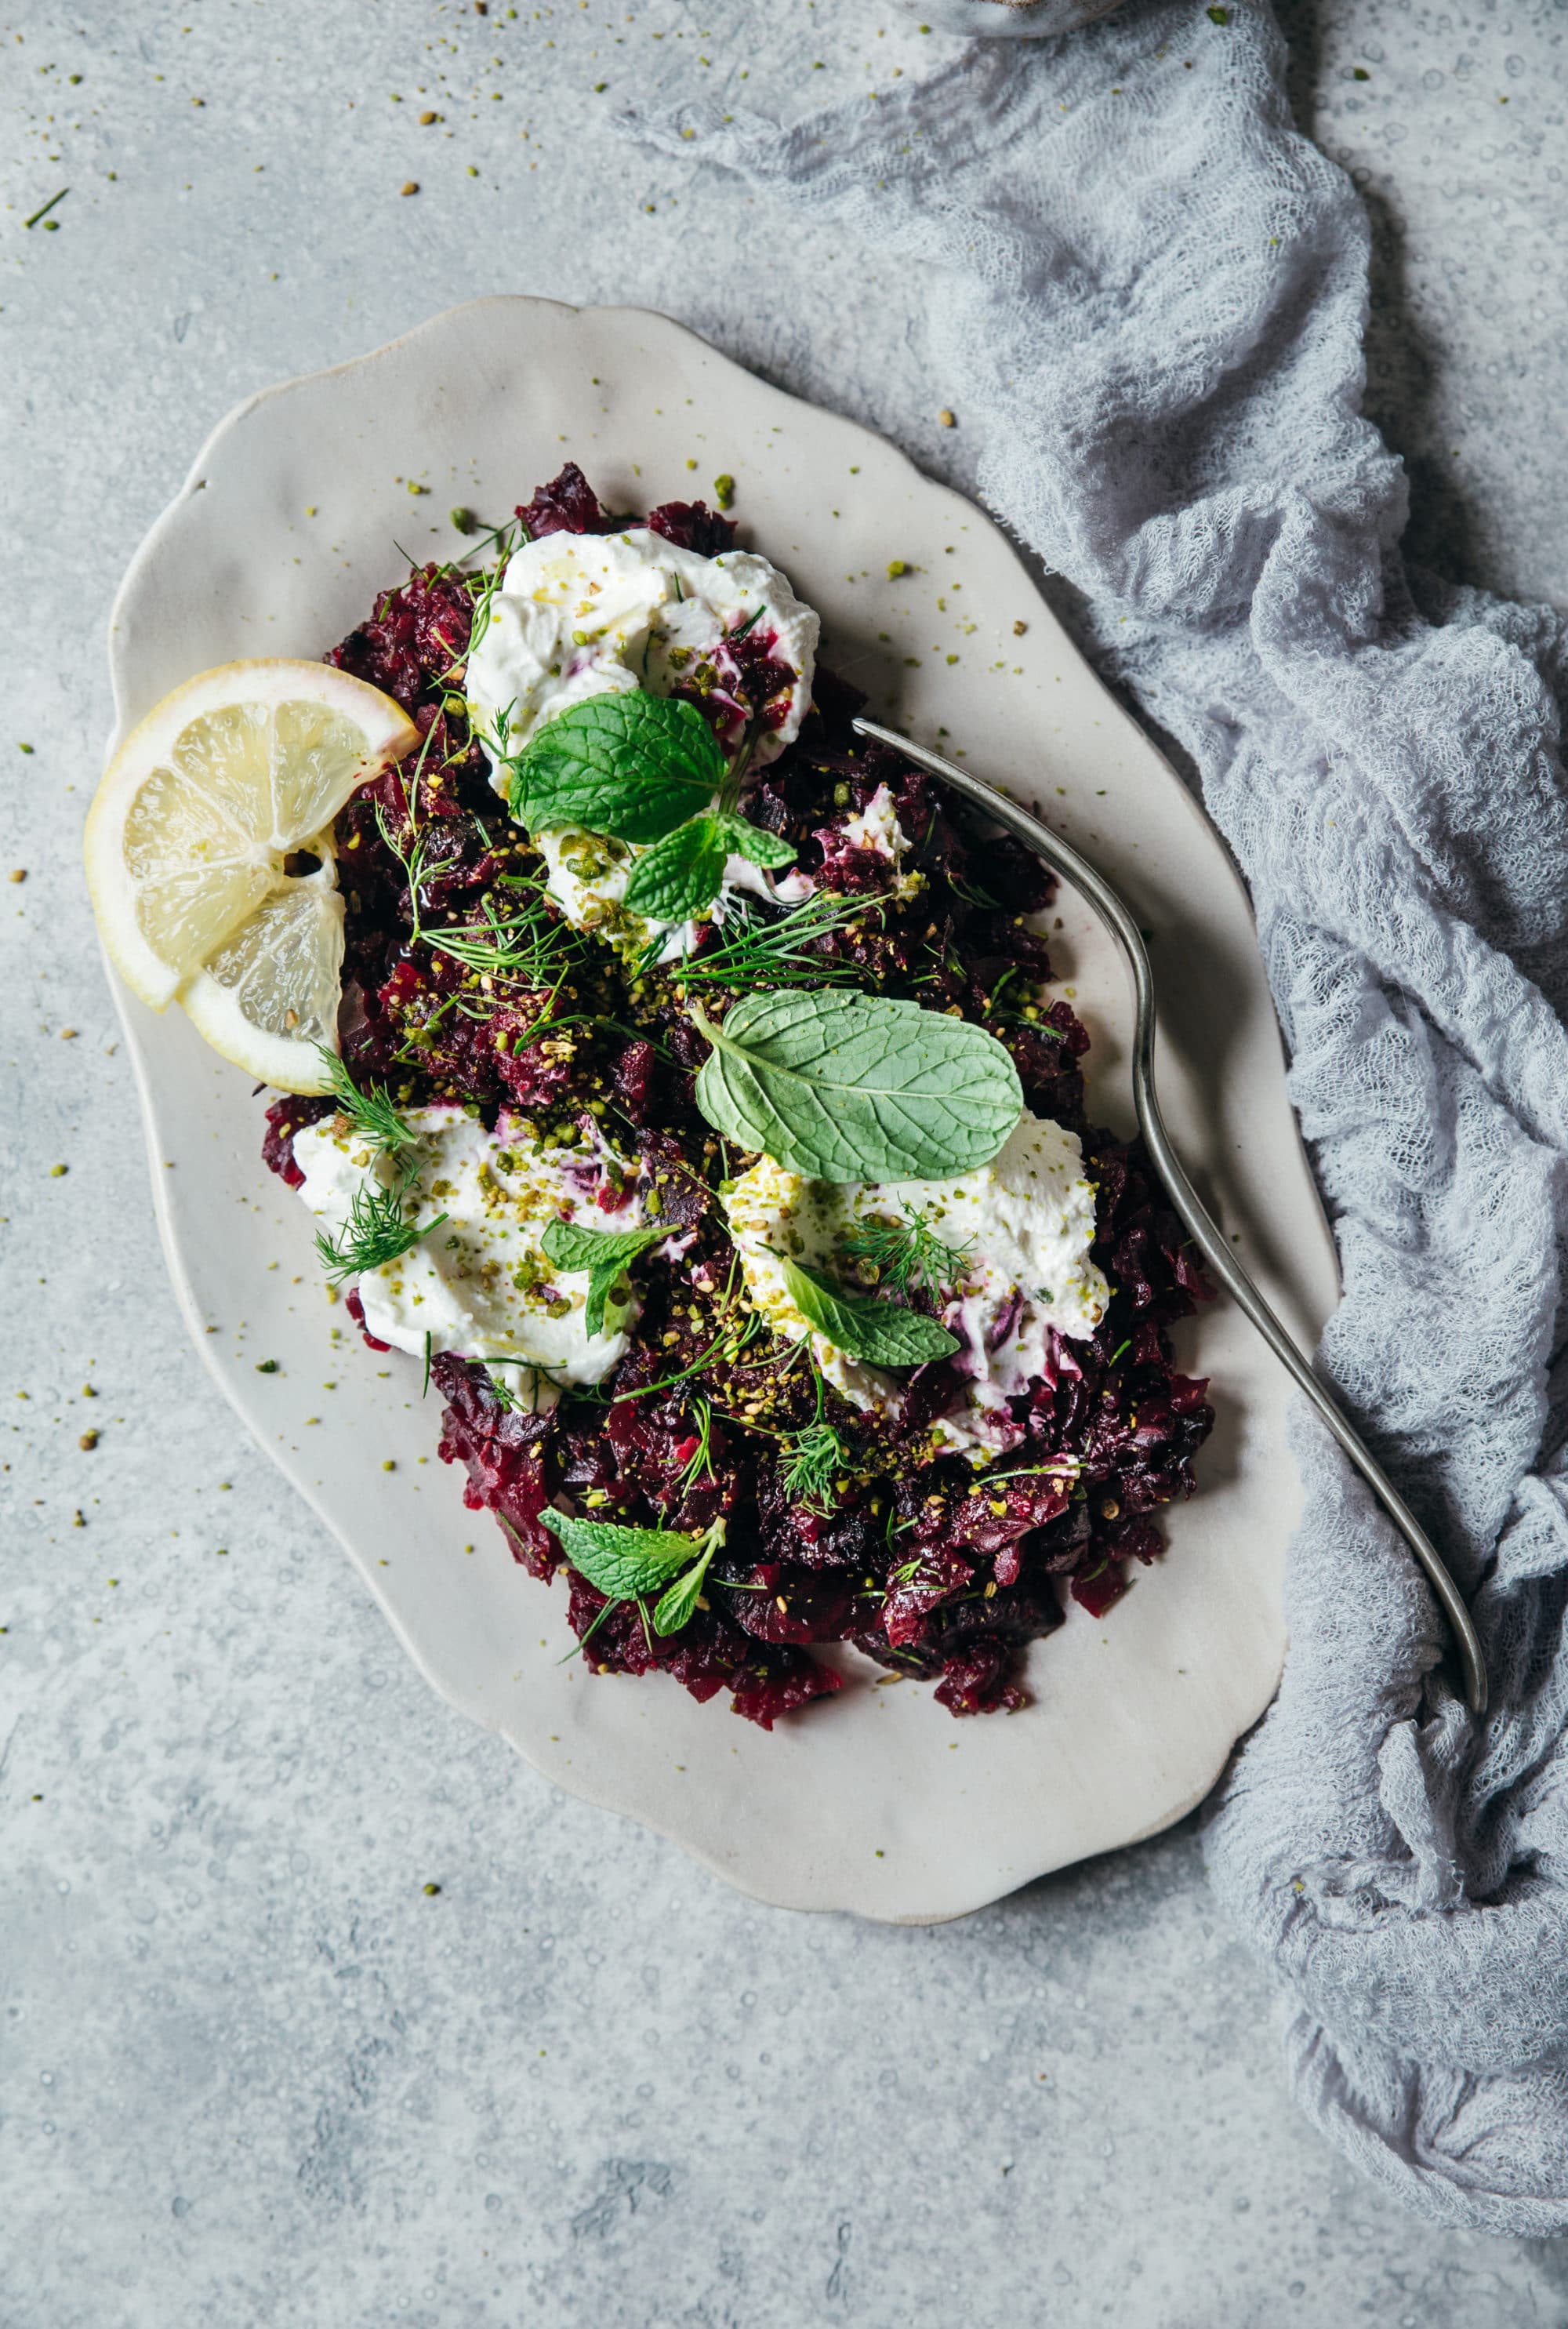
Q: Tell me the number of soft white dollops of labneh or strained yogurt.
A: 3